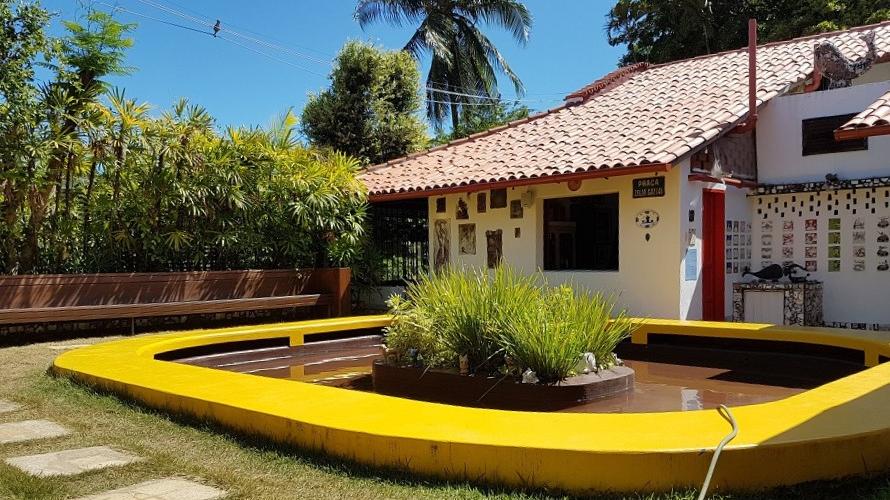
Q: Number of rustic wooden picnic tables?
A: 0